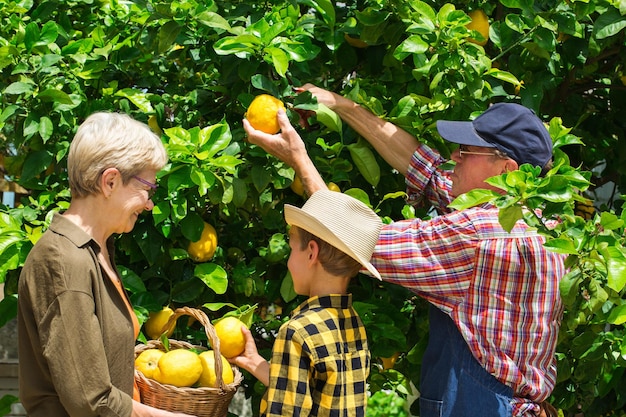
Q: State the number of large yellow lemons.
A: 8